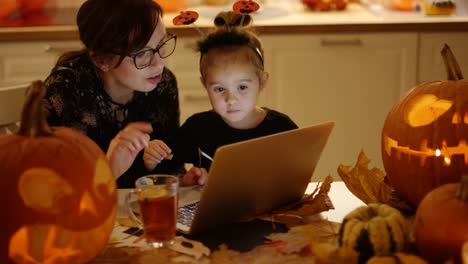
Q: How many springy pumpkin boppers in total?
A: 2